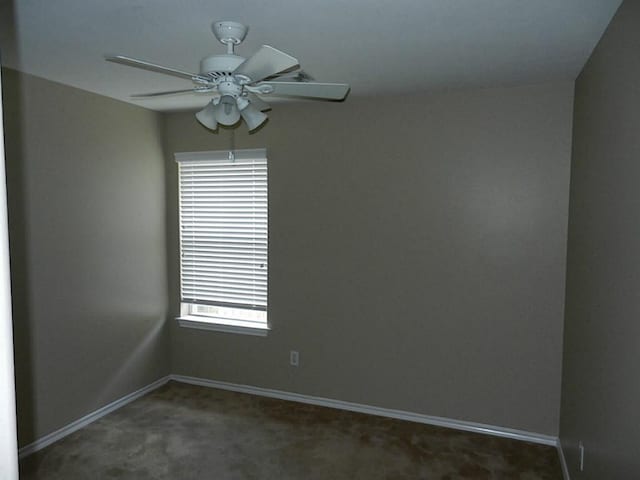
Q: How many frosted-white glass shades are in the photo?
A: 4